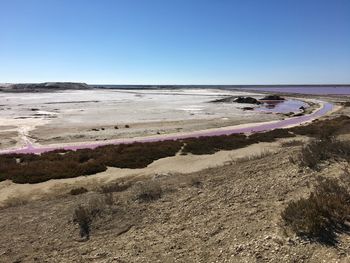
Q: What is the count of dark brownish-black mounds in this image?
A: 2